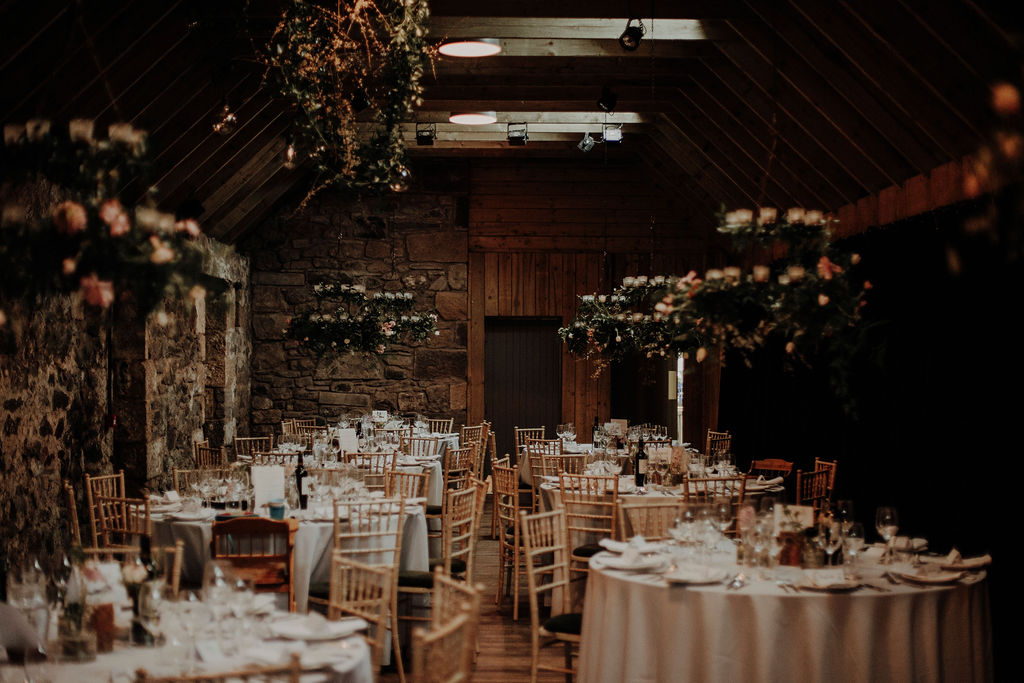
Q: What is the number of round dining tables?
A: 7